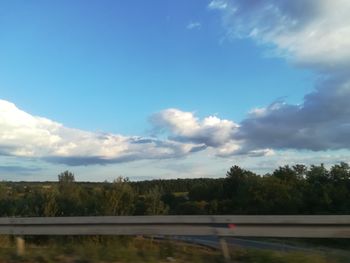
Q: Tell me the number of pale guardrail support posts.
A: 2